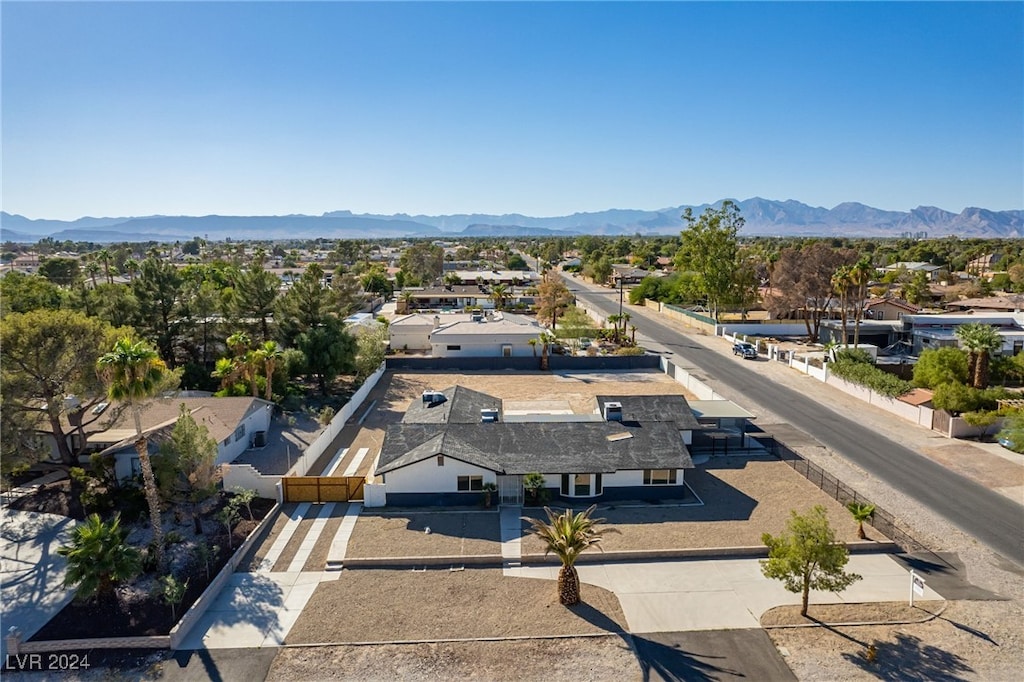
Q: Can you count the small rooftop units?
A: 3